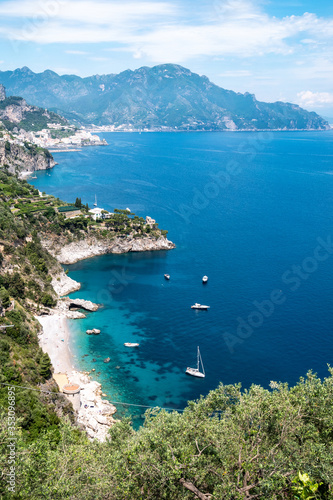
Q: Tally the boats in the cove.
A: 5